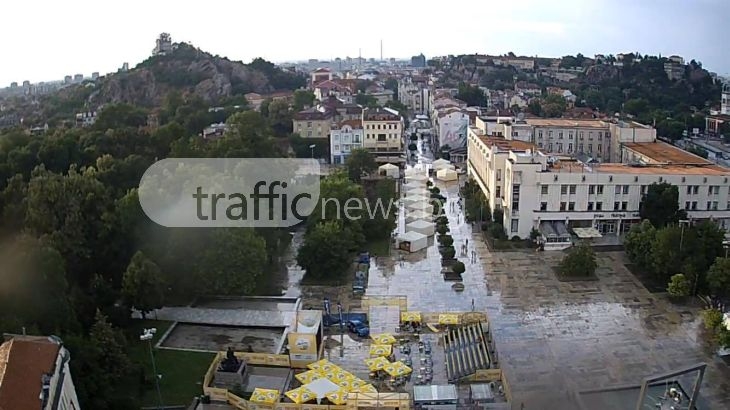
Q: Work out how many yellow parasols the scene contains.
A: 14